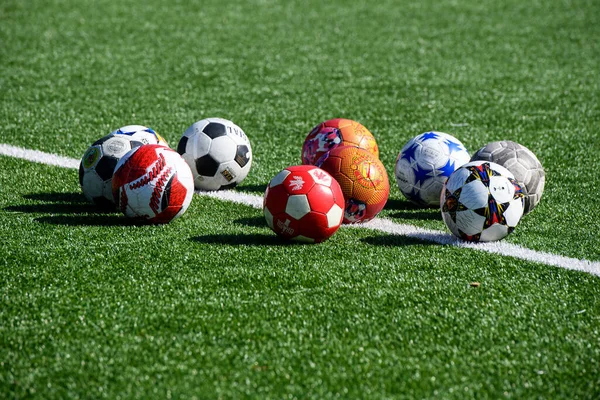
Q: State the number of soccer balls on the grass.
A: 10